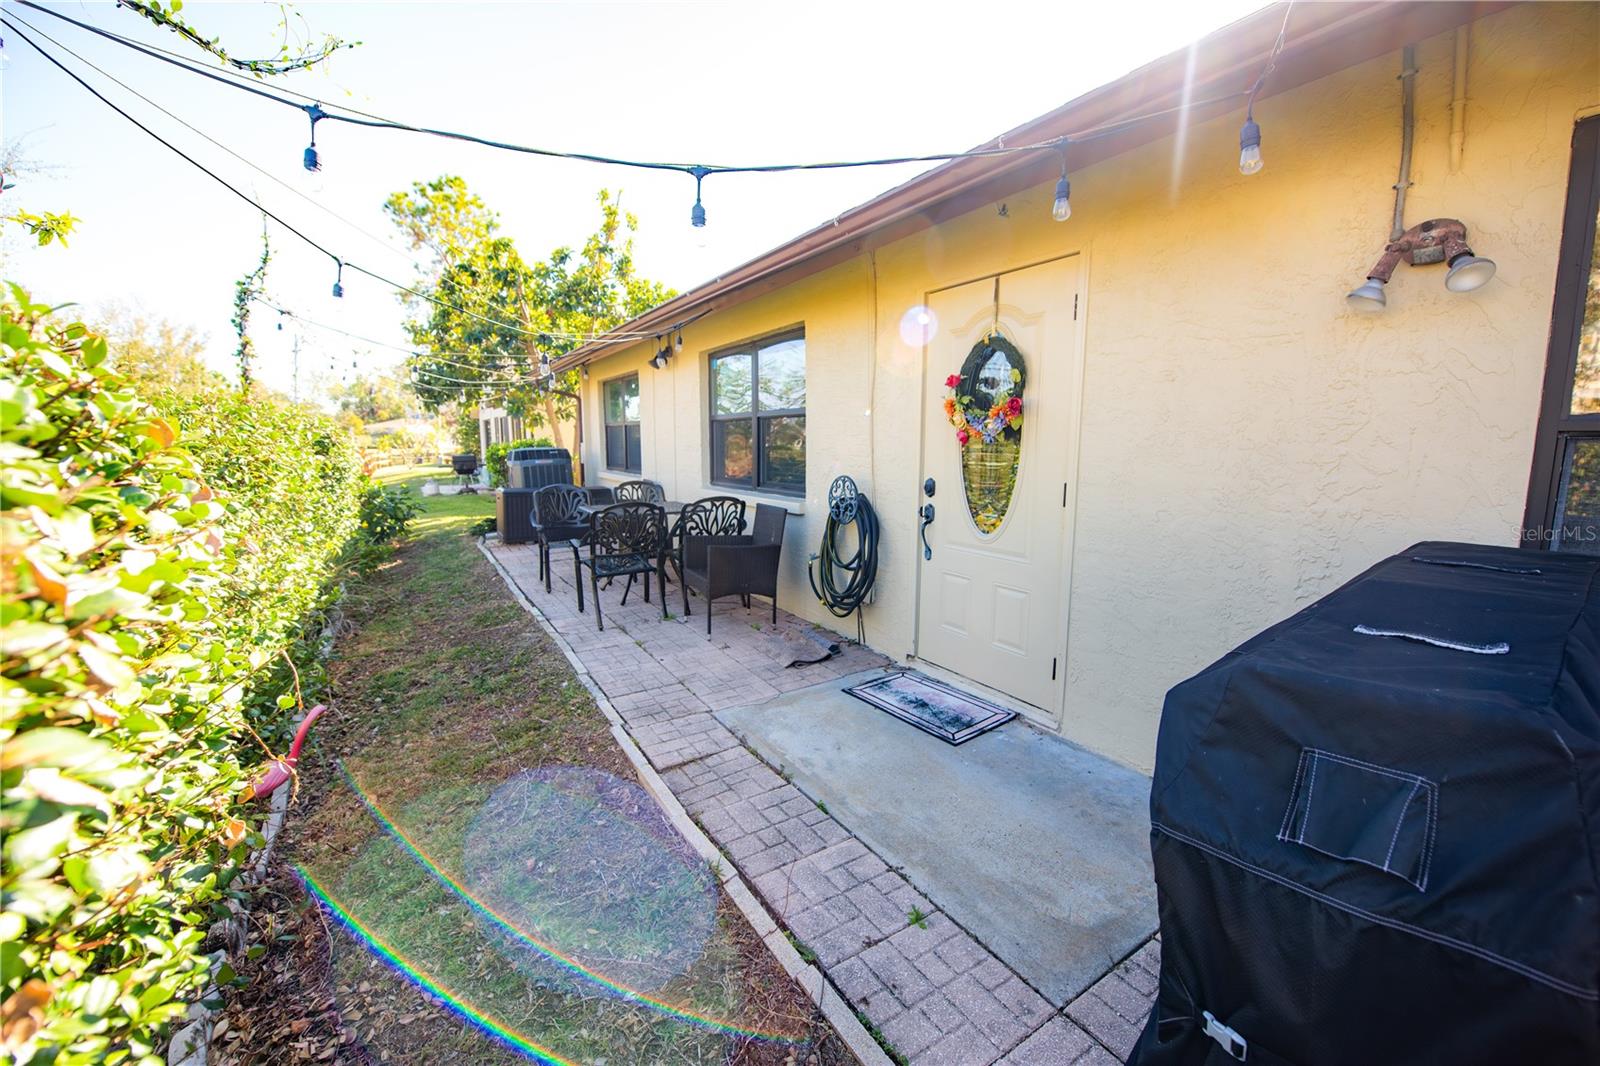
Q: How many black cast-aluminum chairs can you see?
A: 4